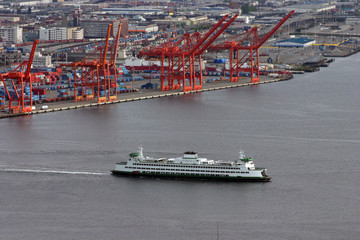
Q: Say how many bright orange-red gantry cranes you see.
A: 6